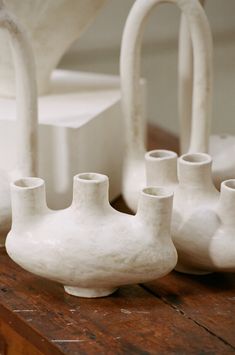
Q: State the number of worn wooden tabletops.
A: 1